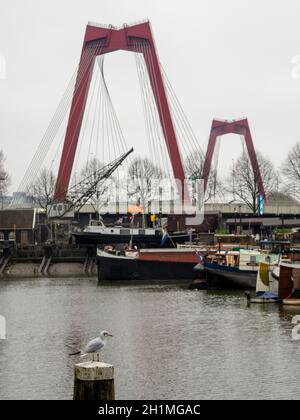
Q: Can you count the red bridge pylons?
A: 2